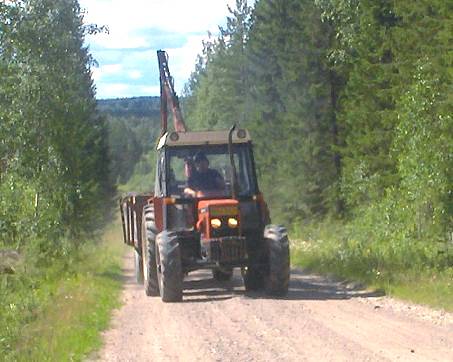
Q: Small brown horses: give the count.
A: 0